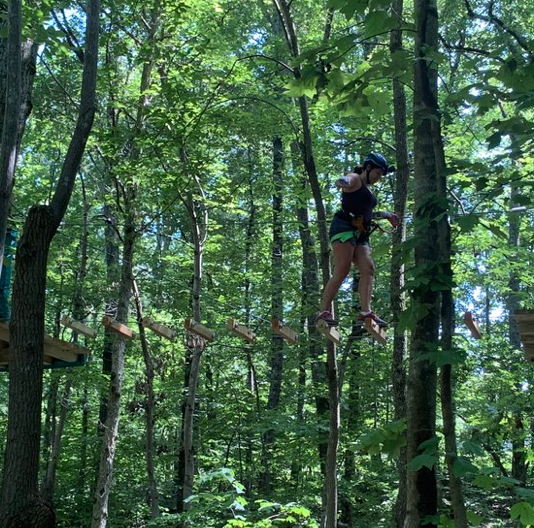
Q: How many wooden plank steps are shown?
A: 9